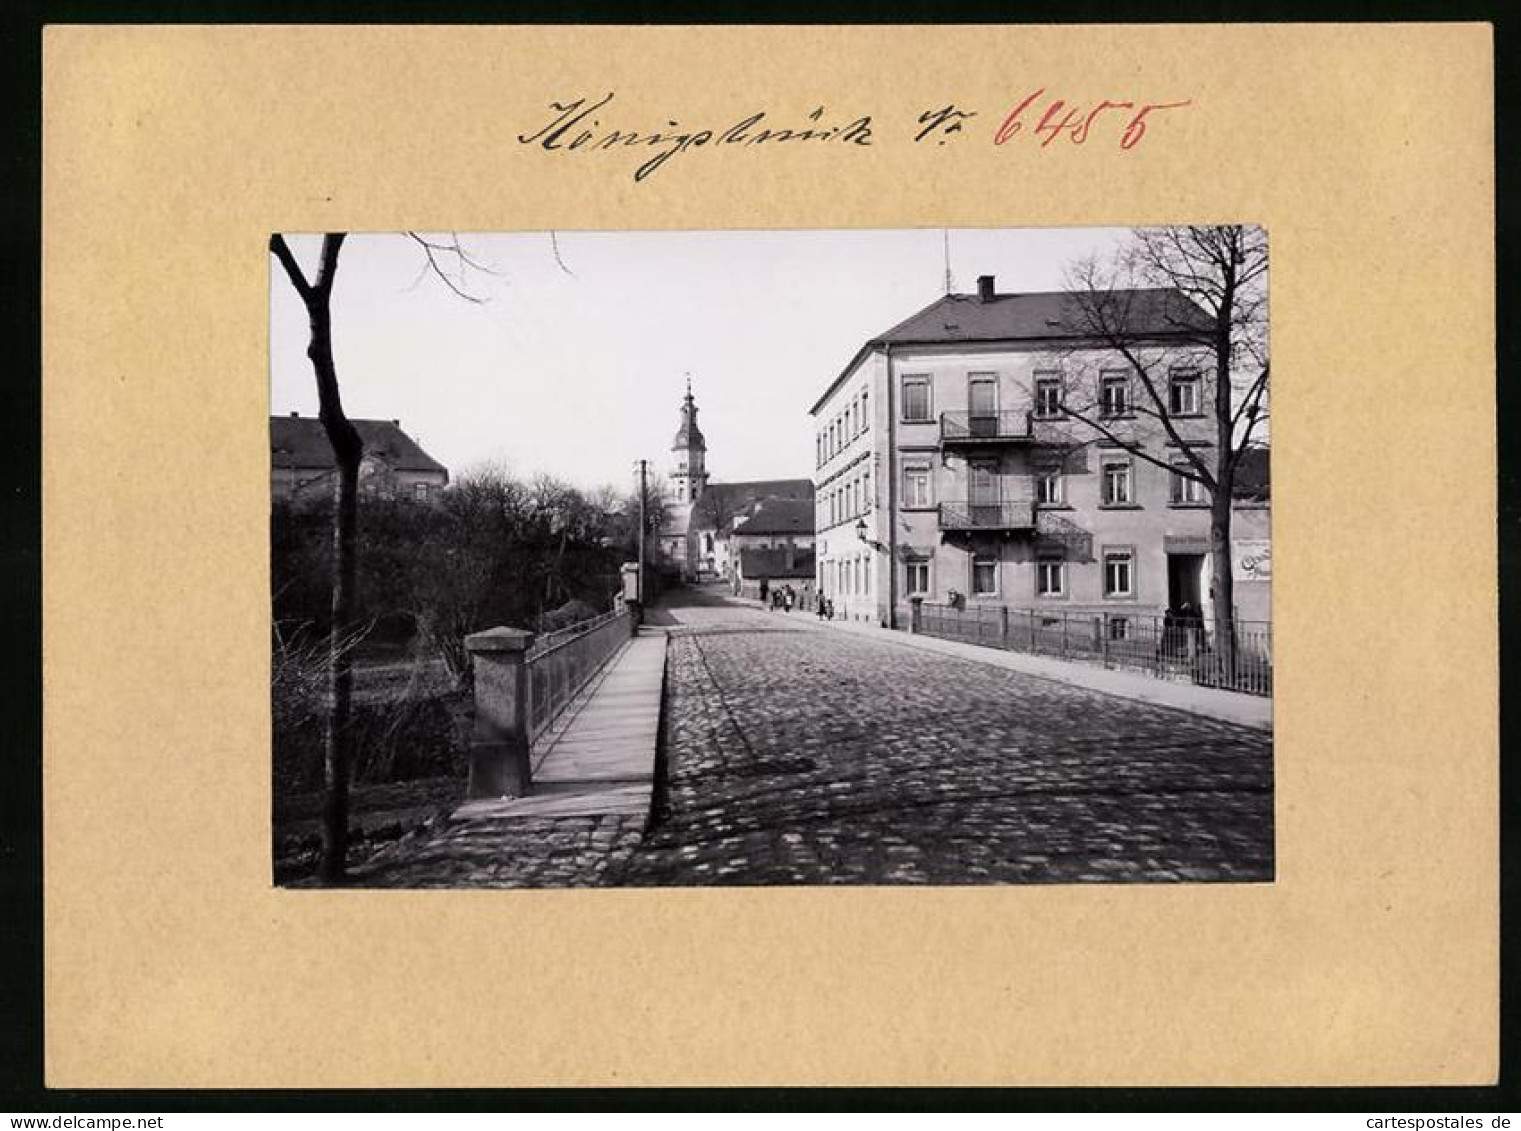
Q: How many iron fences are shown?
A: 2